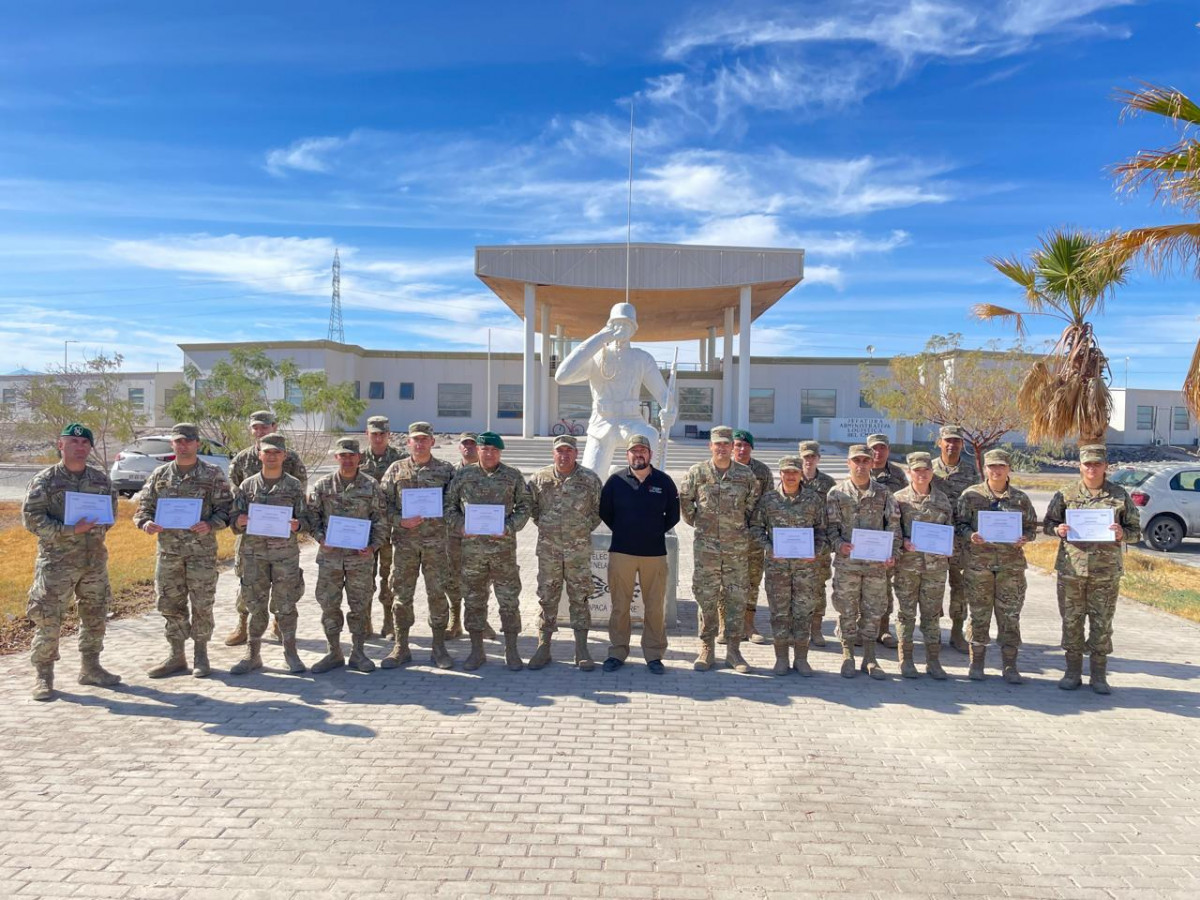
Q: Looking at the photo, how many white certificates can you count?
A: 11